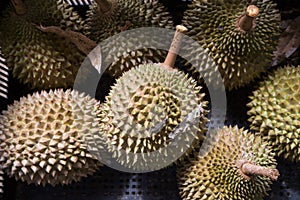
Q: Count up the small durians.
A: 7